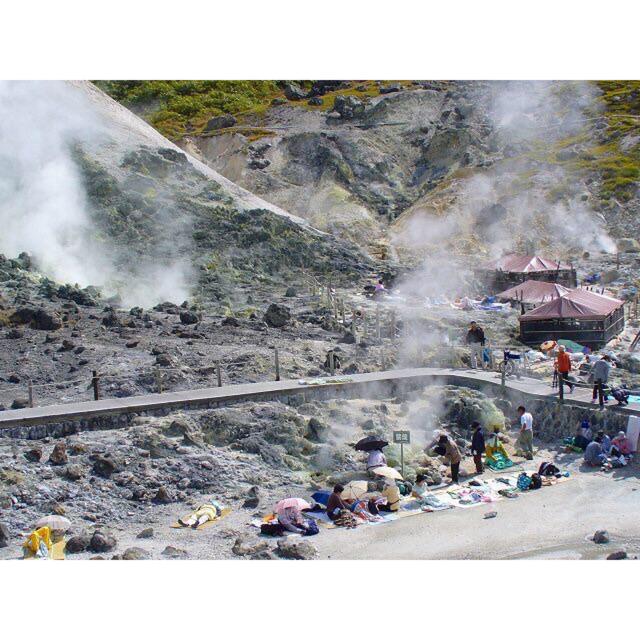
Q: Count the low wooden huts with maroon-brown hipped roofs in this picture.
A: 3